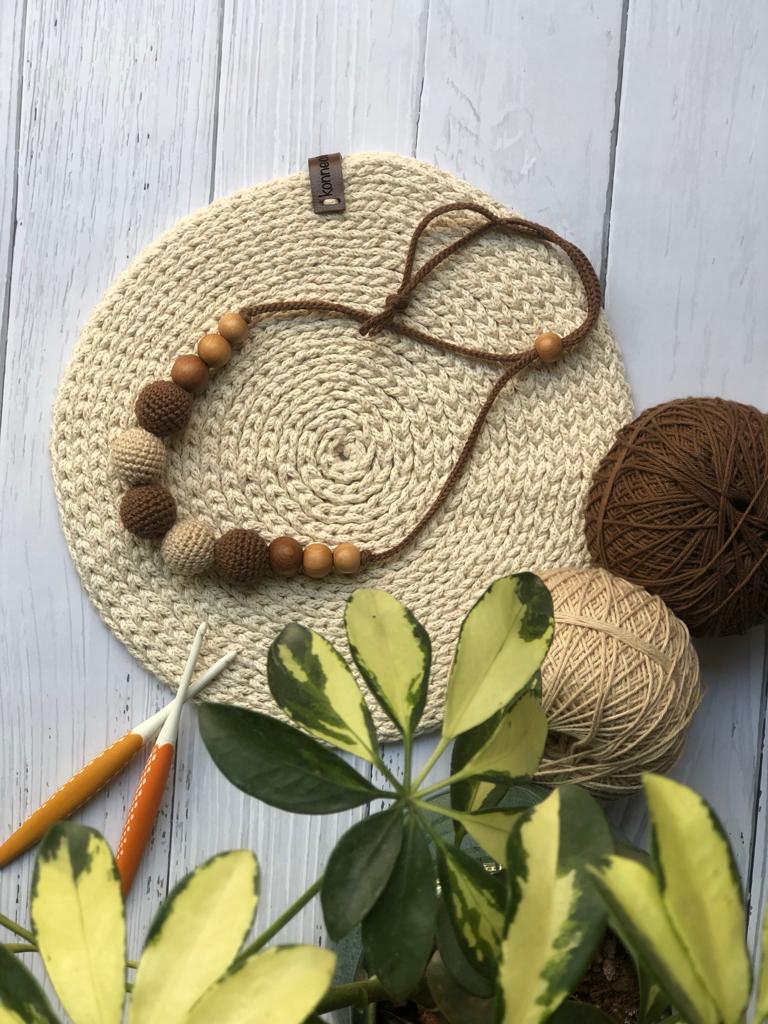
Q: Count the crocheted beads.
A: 5